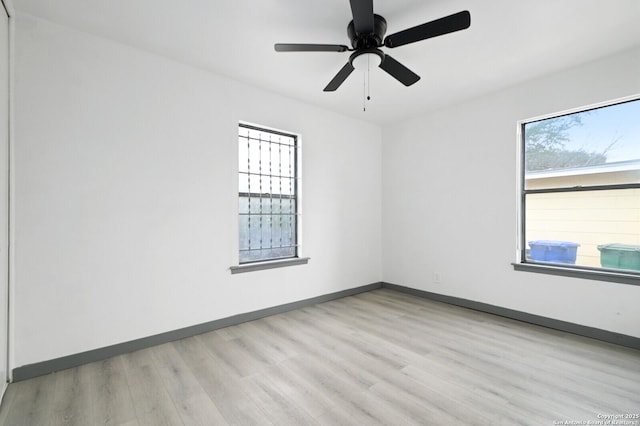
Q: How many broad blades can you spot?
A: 5